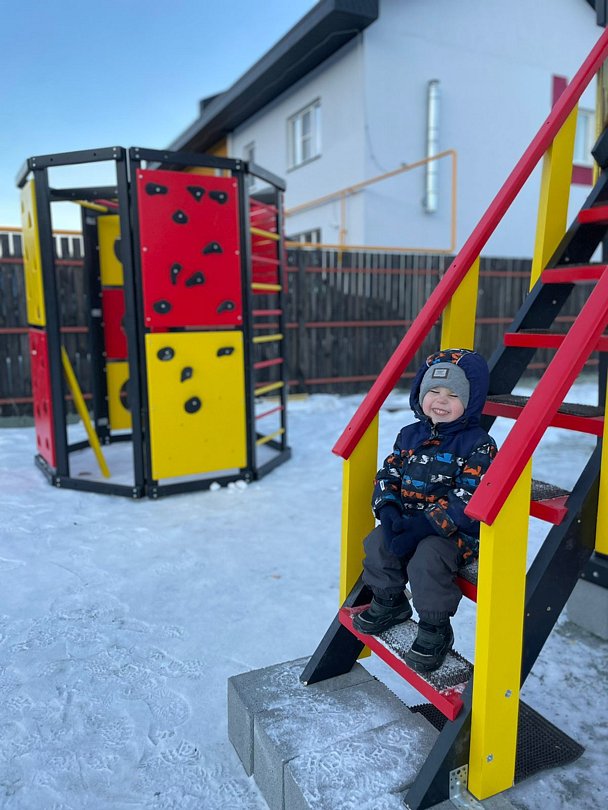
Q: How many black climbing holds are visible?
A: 13